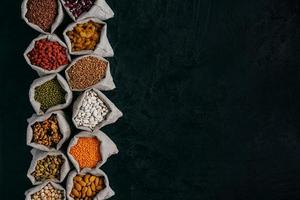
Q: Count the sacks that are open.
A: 12